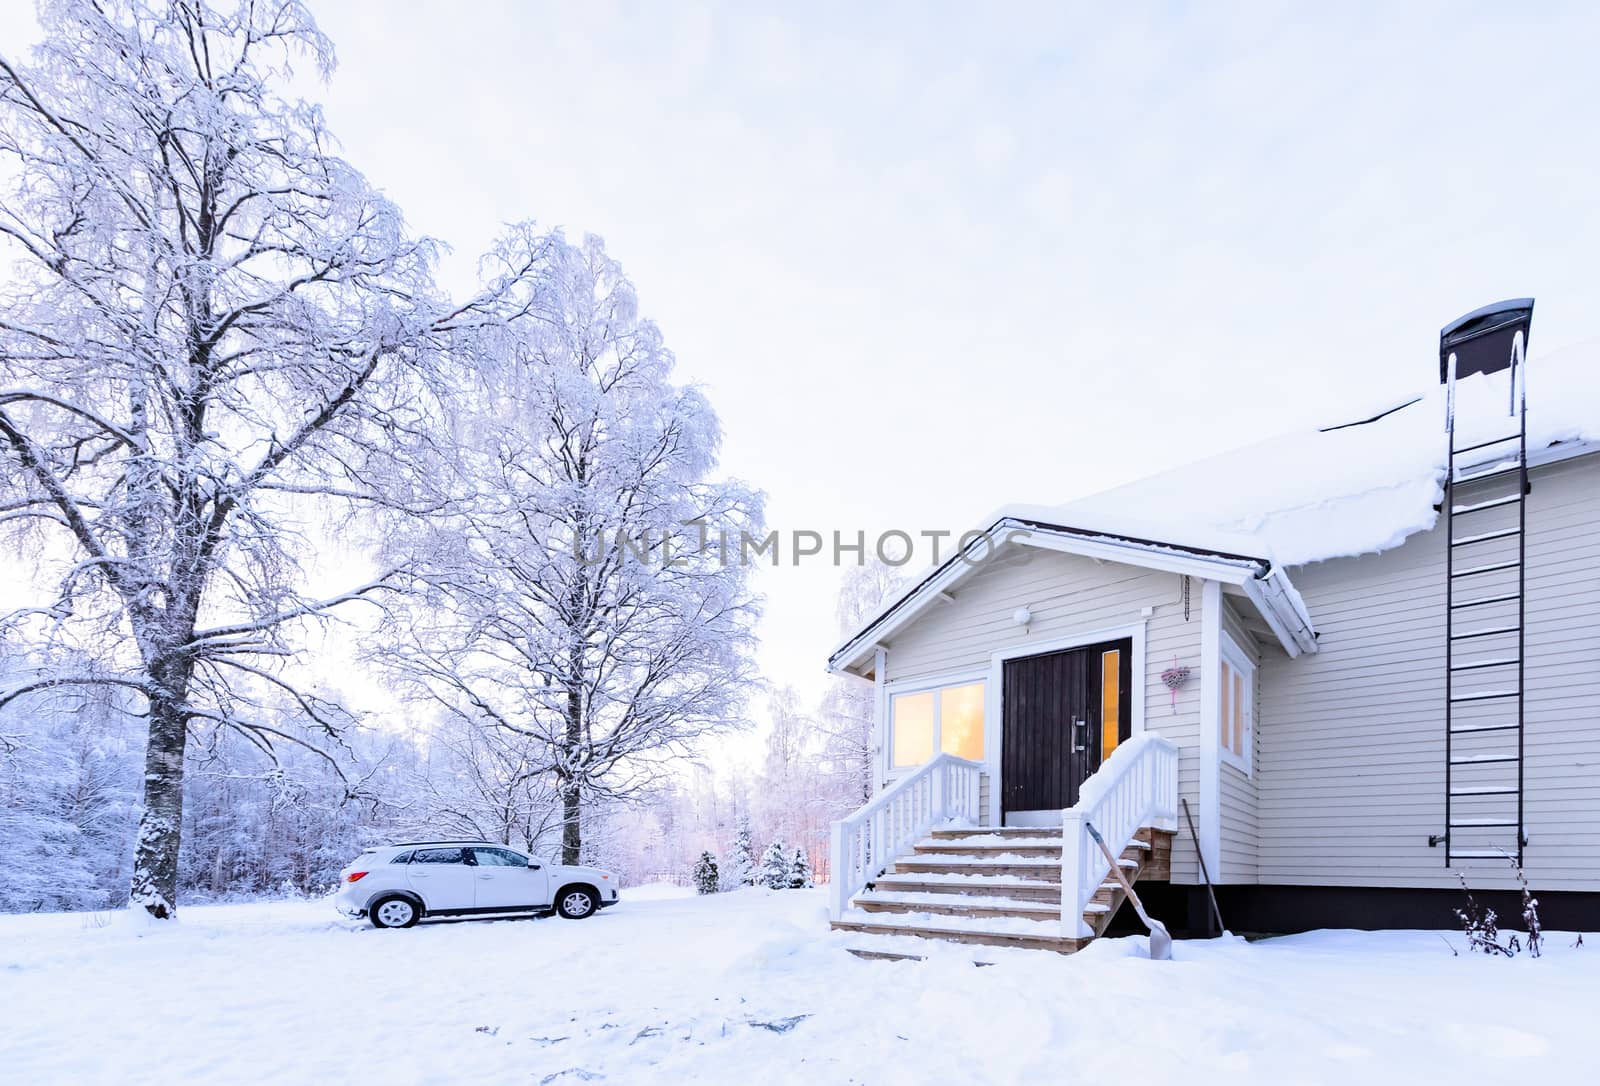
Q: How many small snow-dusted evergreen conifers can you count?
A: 4